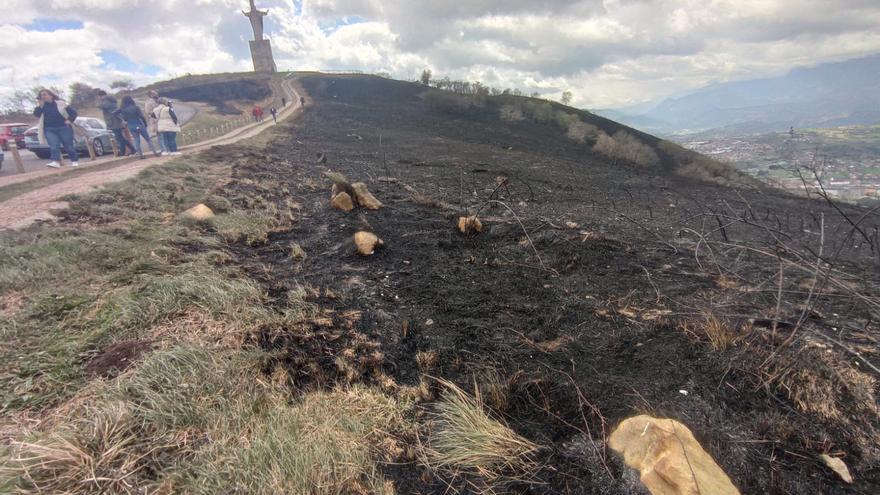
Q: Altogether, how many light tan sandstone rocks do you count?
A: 7